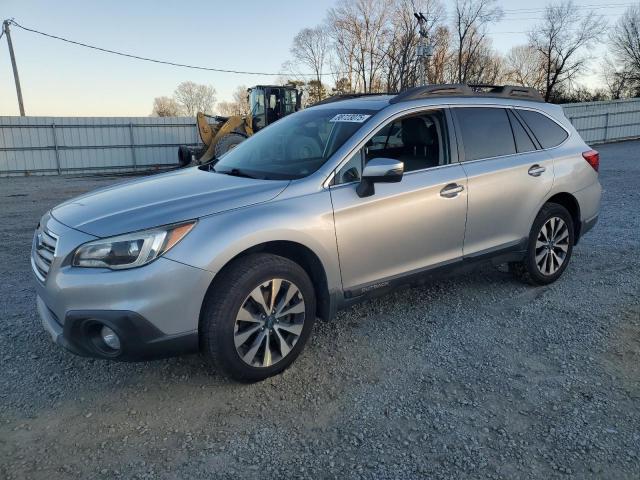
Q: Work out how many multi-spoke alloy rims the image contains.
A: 2